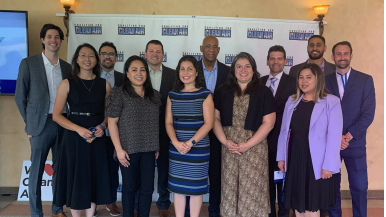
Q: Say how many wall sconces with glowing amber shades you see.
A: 2